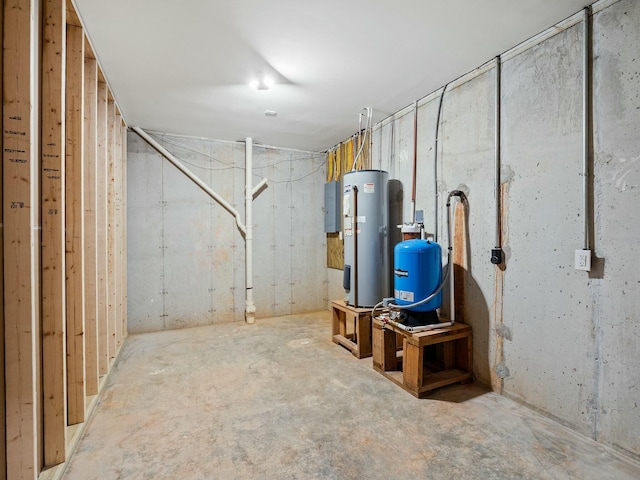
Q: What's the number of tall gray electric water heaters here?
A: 1